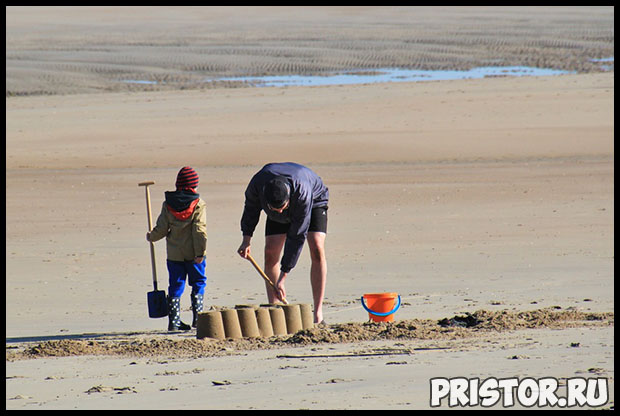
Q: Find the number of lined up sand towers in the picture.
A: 7